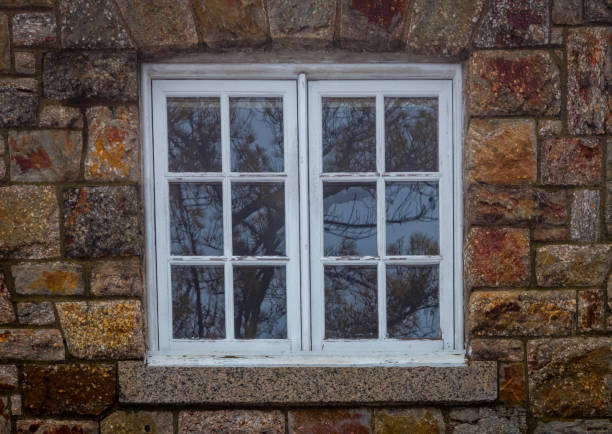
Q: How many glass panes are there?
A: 12